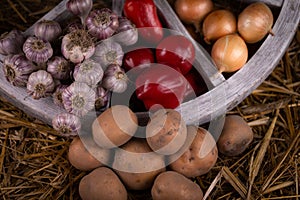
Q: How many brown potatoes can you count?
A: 8